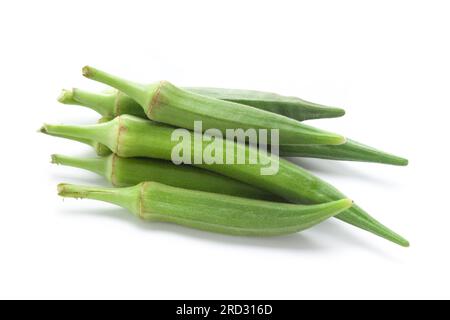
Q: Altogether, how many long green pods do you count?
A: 6